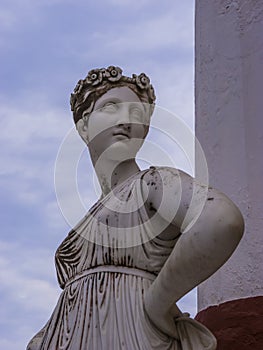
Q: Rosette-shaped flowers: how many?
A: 3